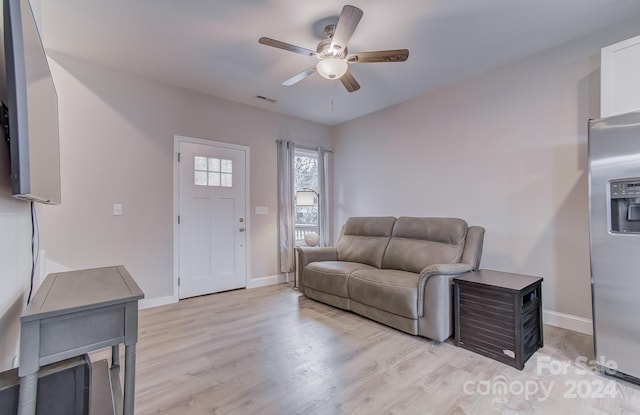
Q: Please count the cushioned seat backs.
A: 2